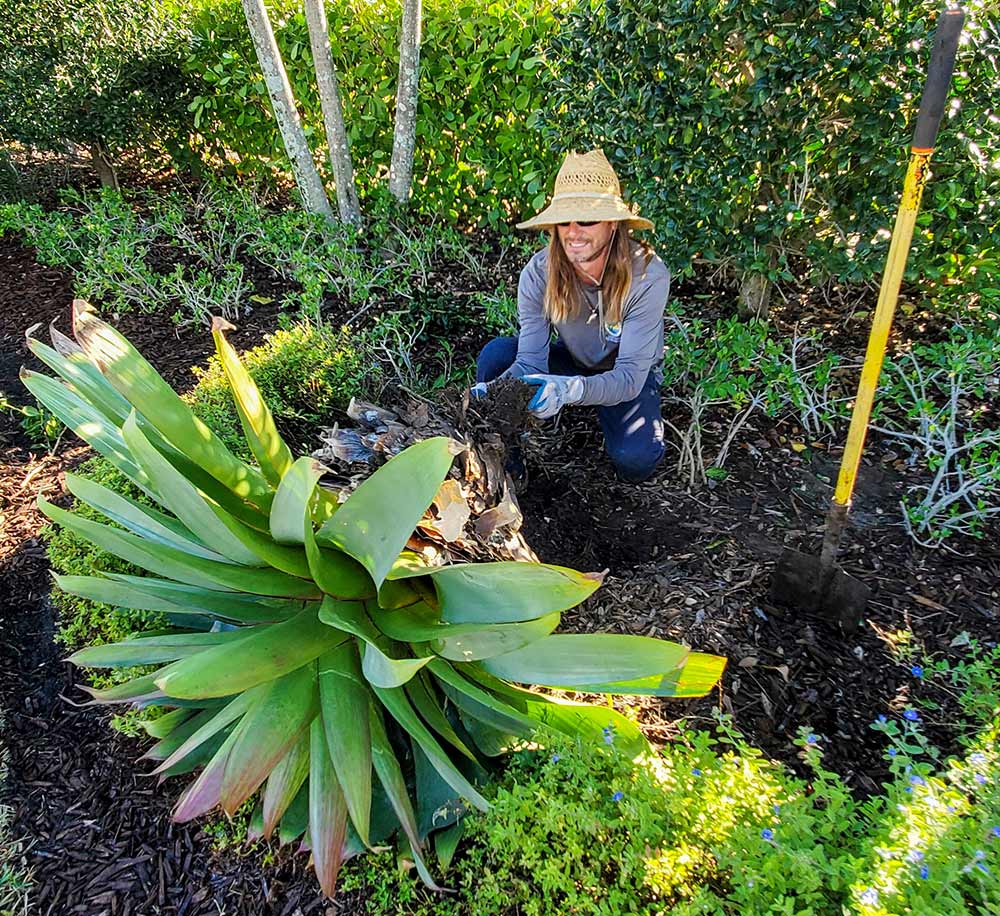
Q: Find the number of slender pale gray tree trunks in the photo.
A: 3